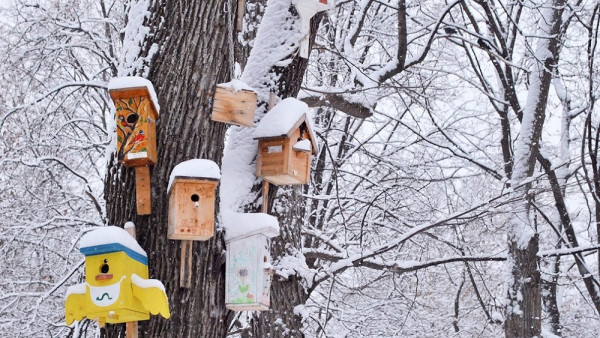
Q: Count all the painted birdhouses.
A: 3